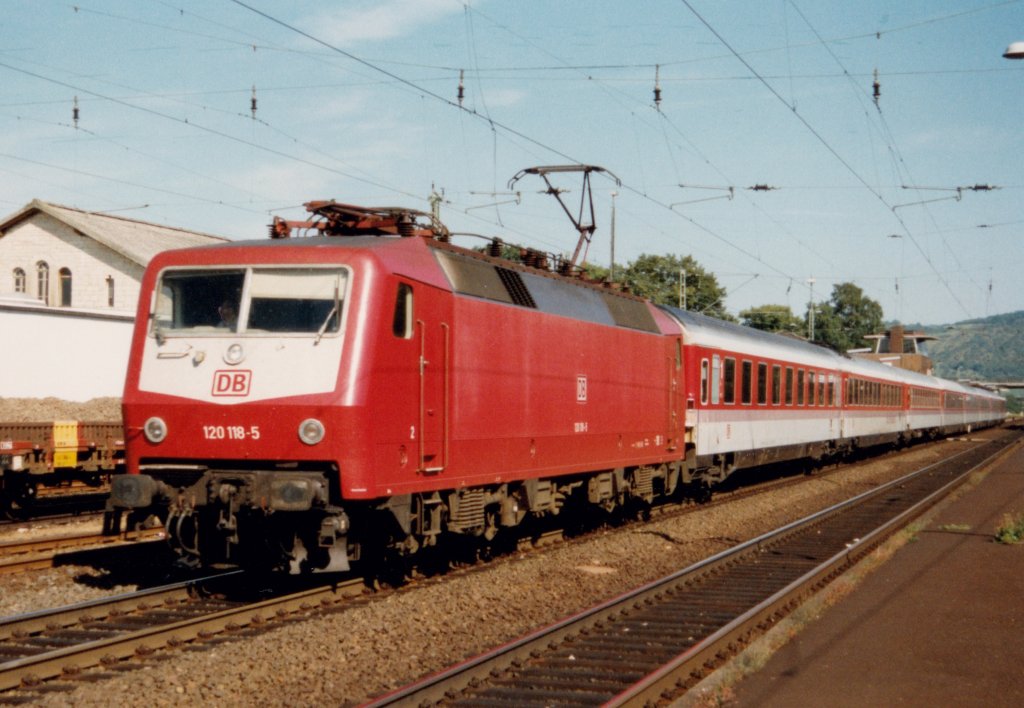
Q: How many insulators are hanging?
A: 5